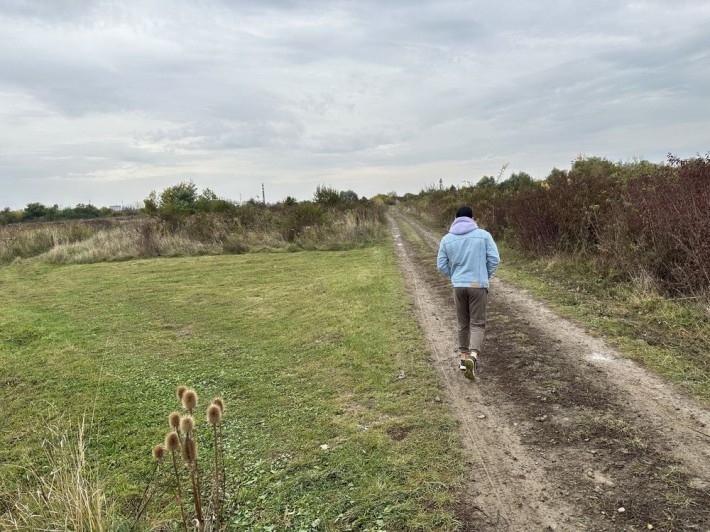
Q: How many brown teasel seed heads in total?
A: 9